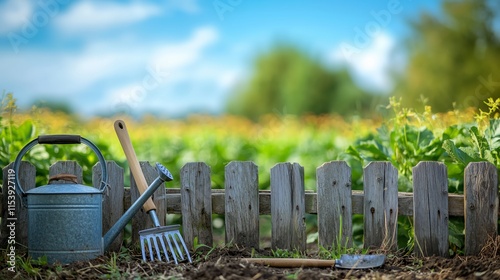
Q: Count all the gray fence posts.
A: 11